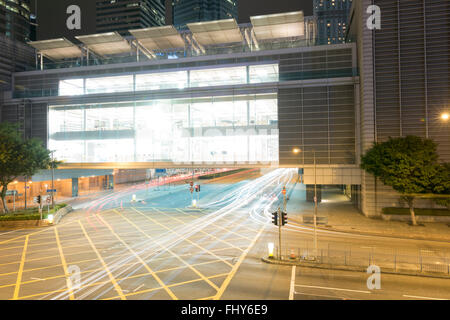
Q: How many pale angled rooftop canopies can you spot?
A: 5